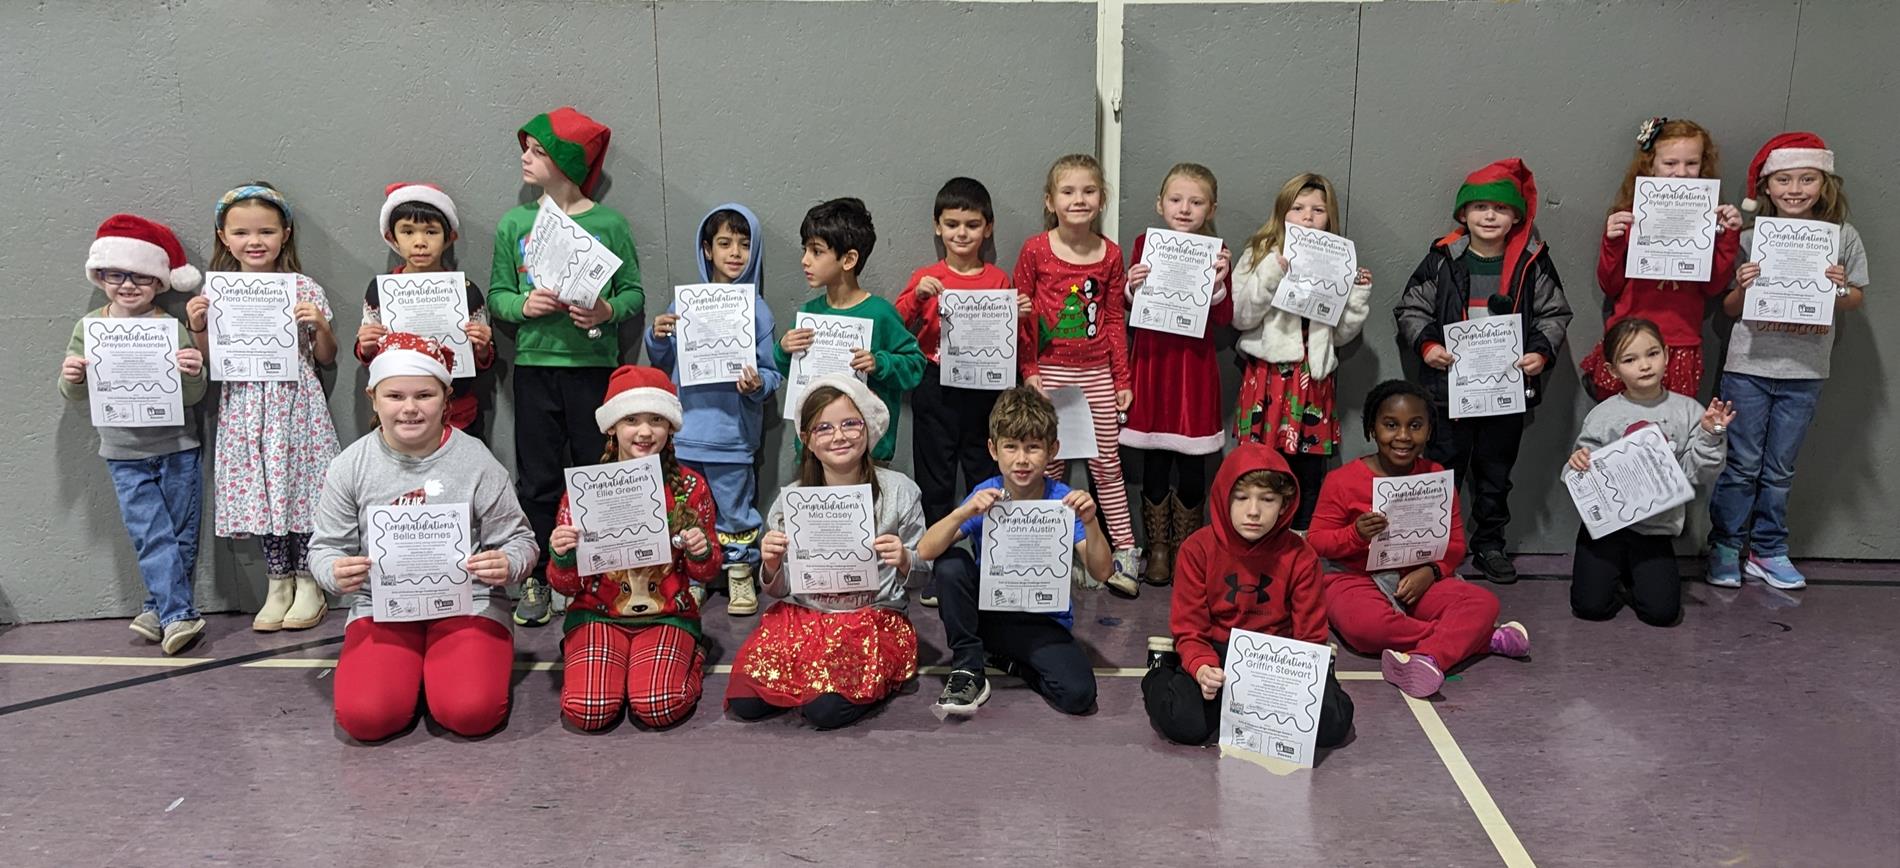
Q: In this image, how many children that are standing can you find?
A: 13